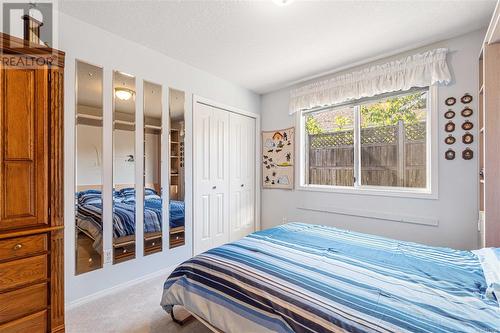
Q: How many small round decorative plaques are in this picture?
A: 10